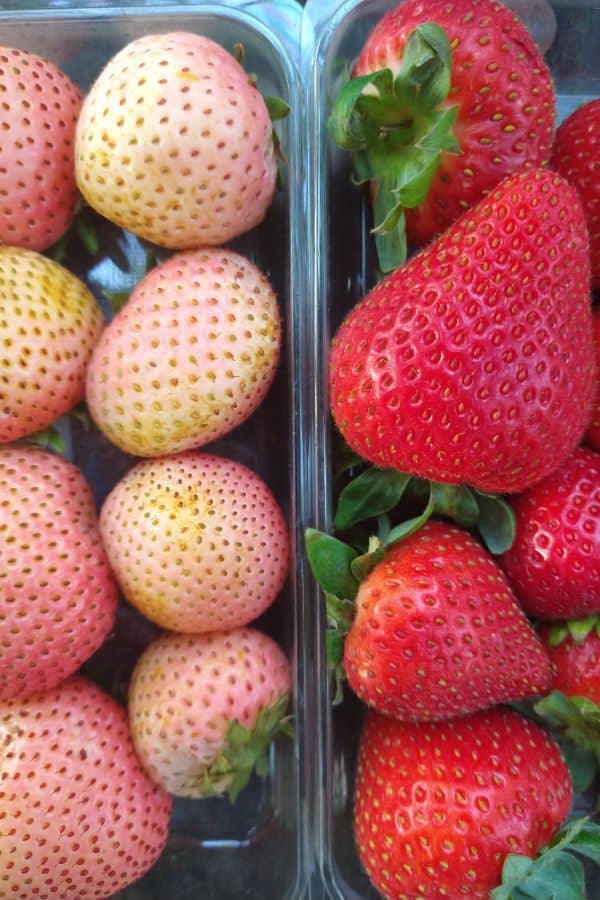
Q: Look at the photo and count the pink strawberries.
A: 8